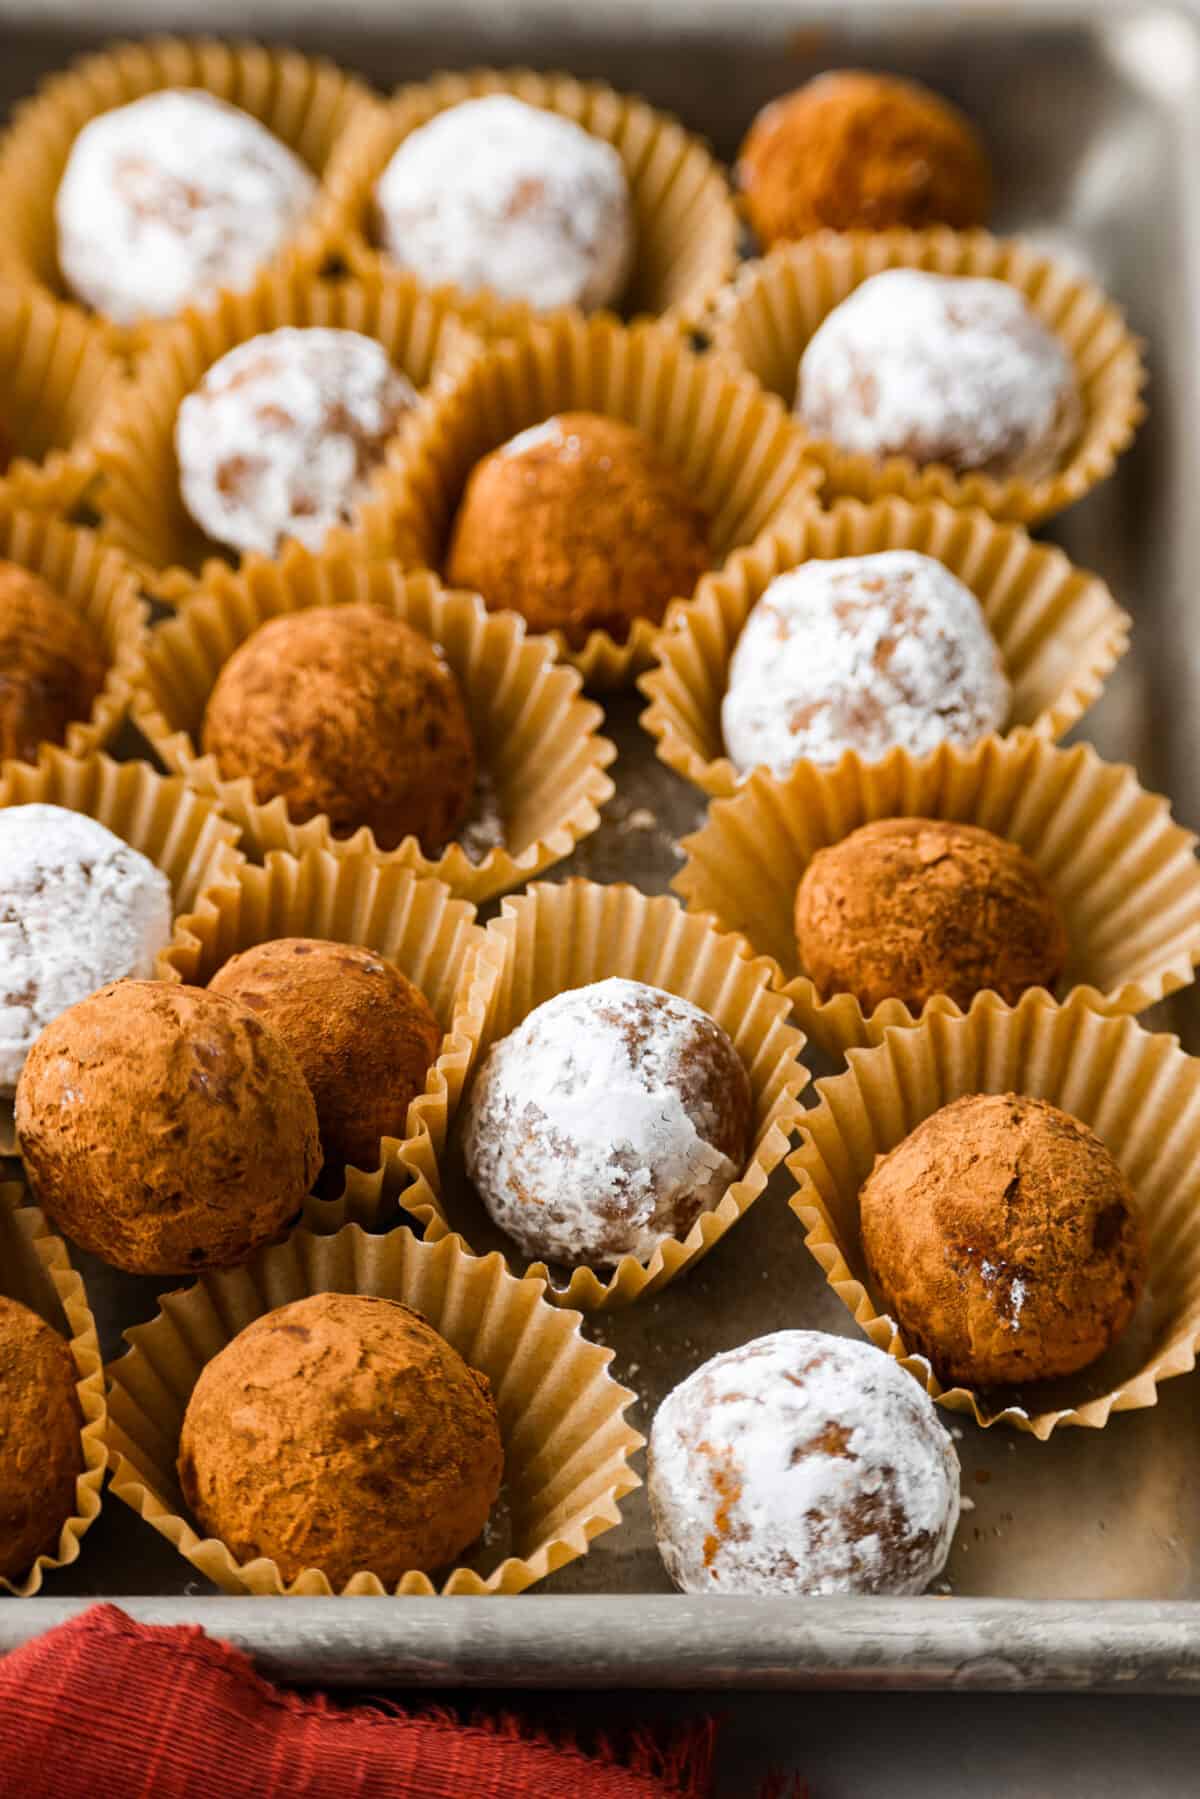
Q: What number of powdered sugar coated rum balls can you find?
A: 8